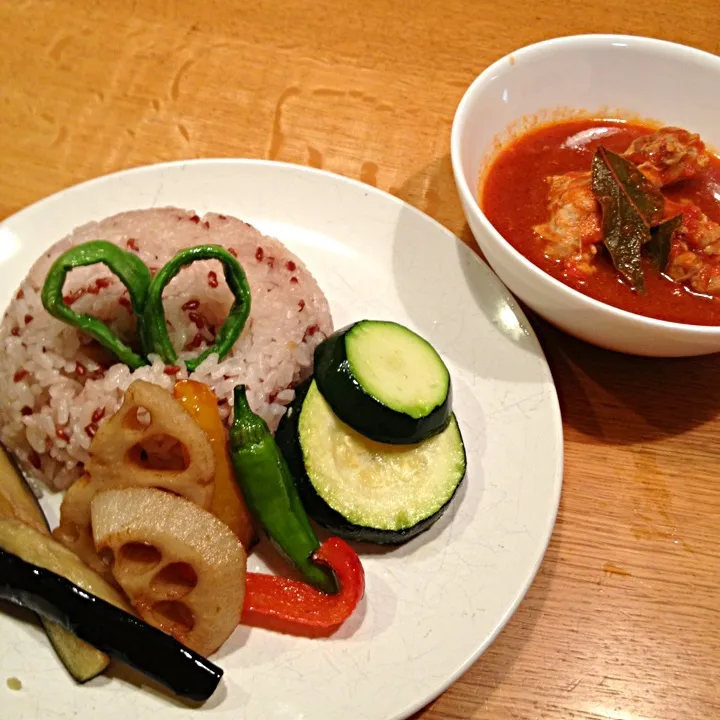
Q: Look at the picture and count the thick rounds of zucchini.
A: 2